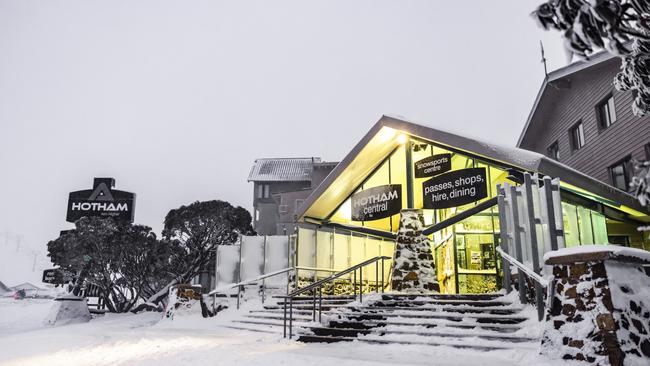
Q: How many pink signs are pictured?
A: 0